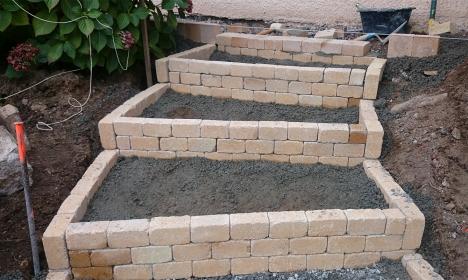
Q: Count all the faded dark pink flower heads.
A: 3